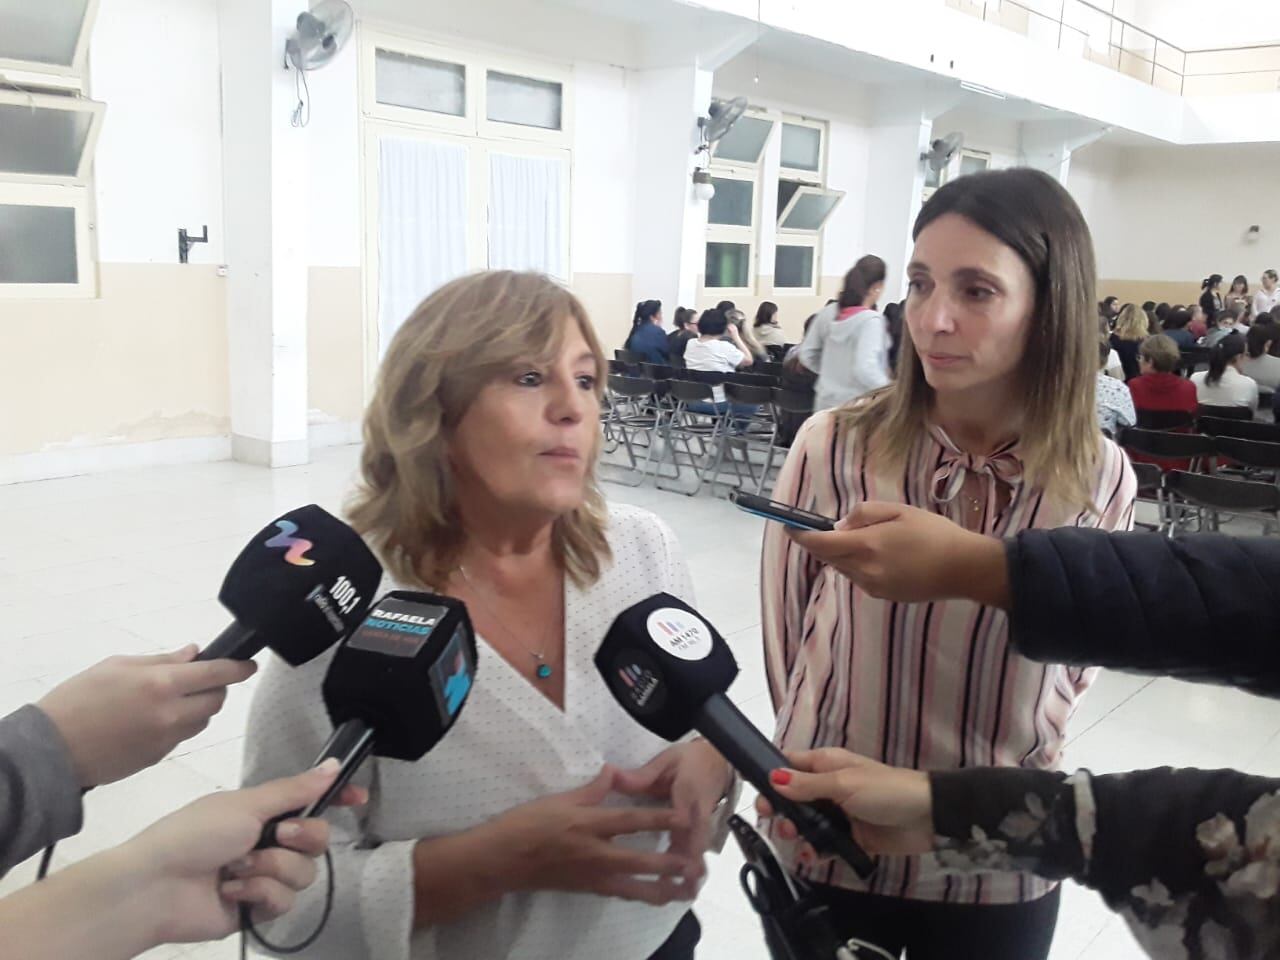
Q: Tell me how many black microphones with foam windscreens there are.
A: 3